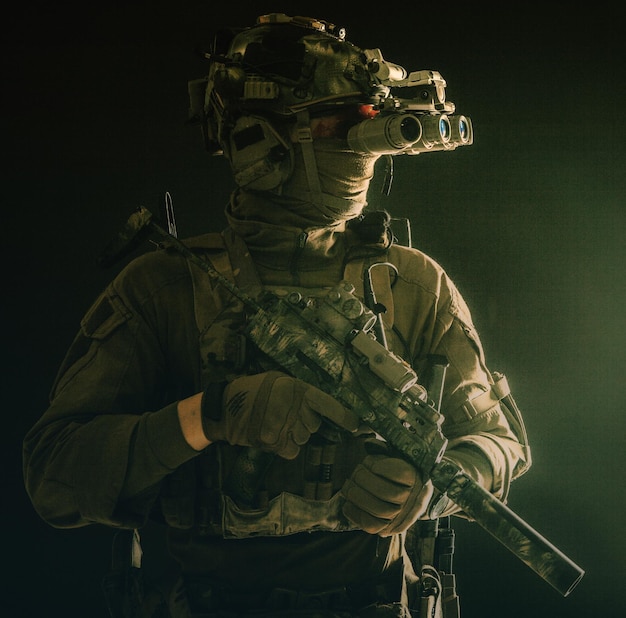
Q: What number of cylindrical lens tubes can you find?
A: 3